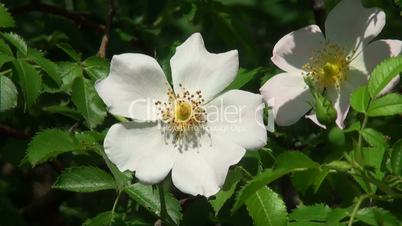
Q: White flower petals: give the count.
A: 10